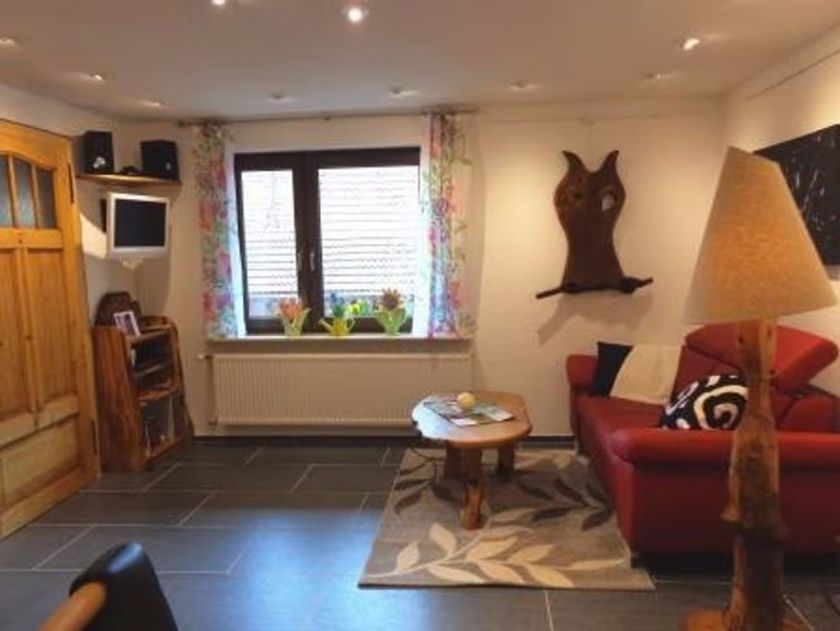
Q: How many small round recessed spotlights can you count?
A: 10